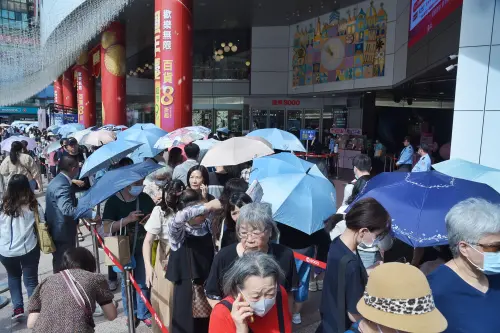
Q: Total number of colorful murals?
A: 1